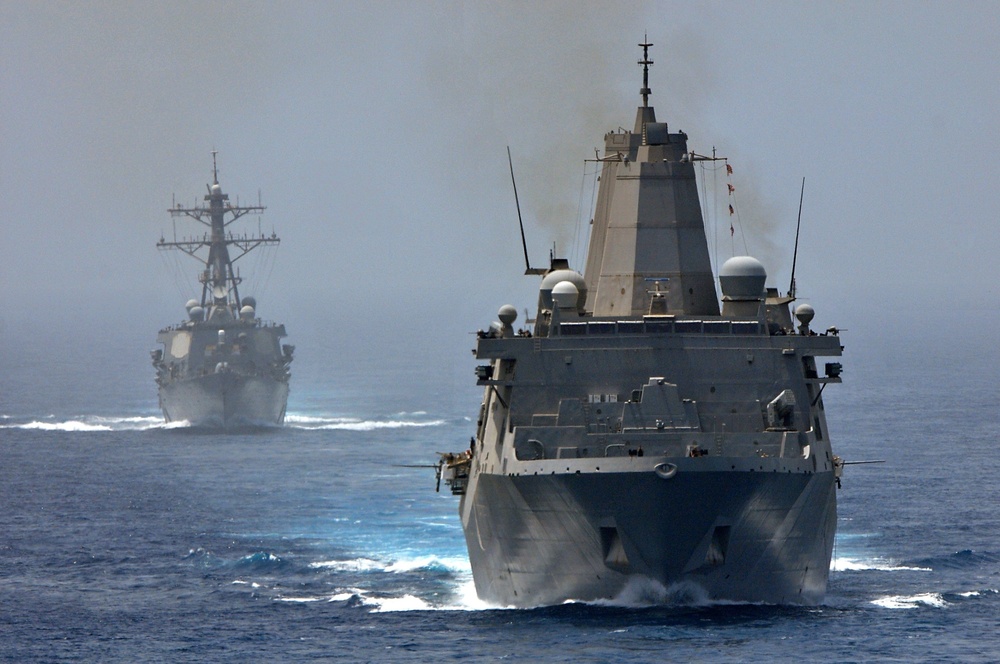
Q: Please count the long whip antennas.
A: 2